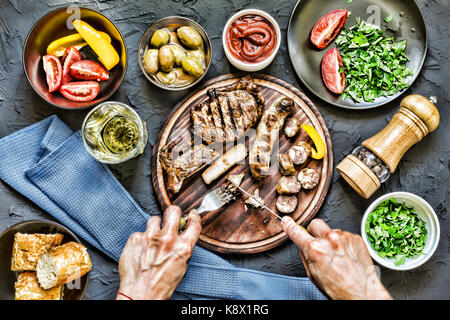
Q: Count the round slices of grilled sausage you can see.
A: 6